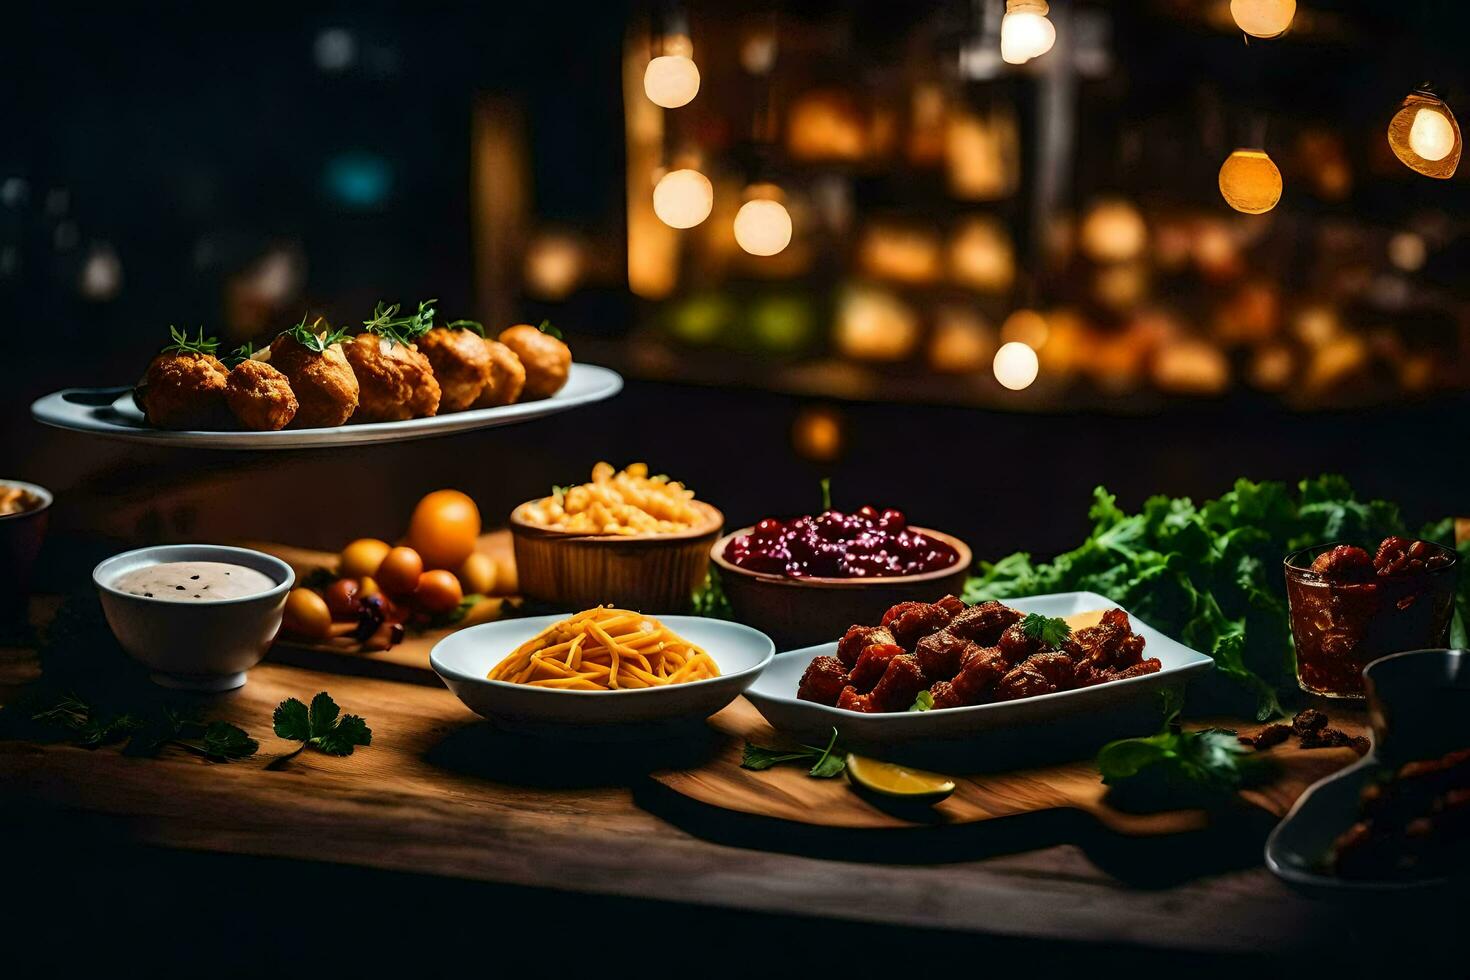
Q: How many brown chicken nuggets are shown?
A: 7